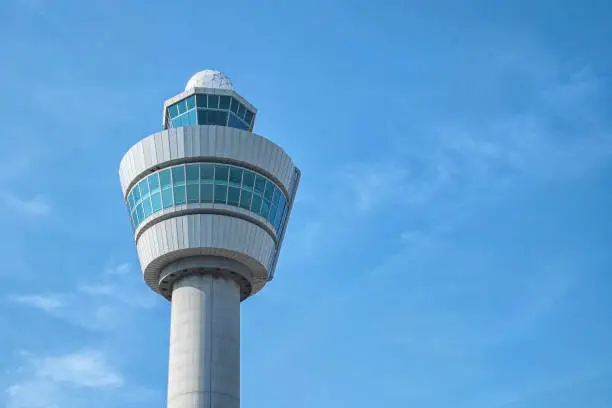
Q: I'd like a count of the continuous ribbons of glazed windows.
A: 2